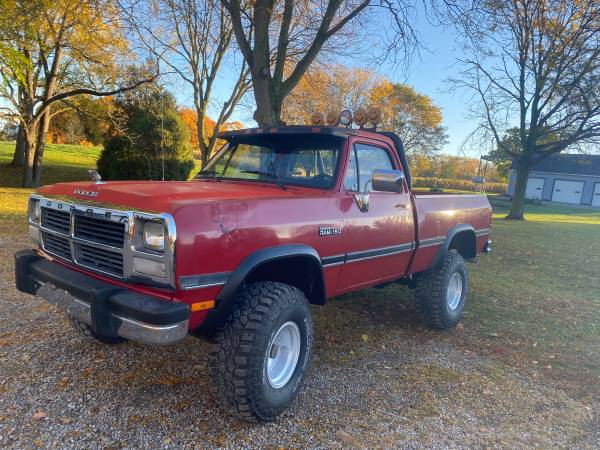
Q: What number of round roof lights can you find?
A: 5